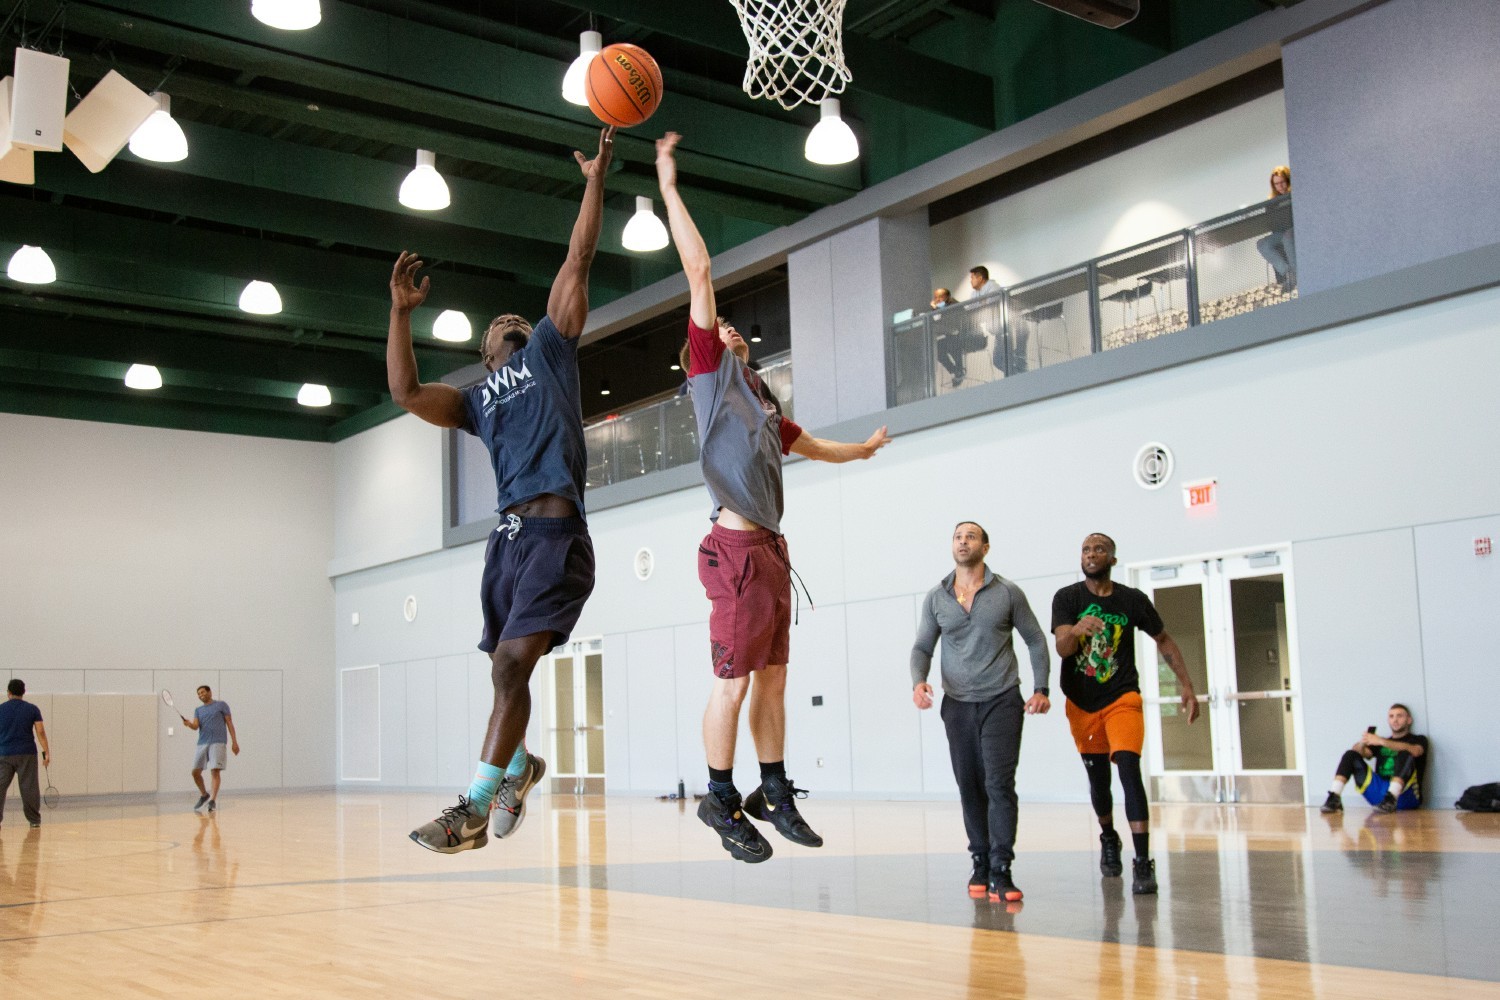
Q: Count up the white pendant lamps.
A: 11